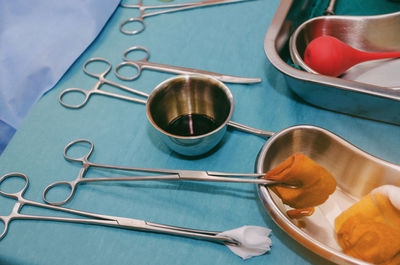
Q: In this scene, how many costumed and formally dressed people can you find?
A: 0